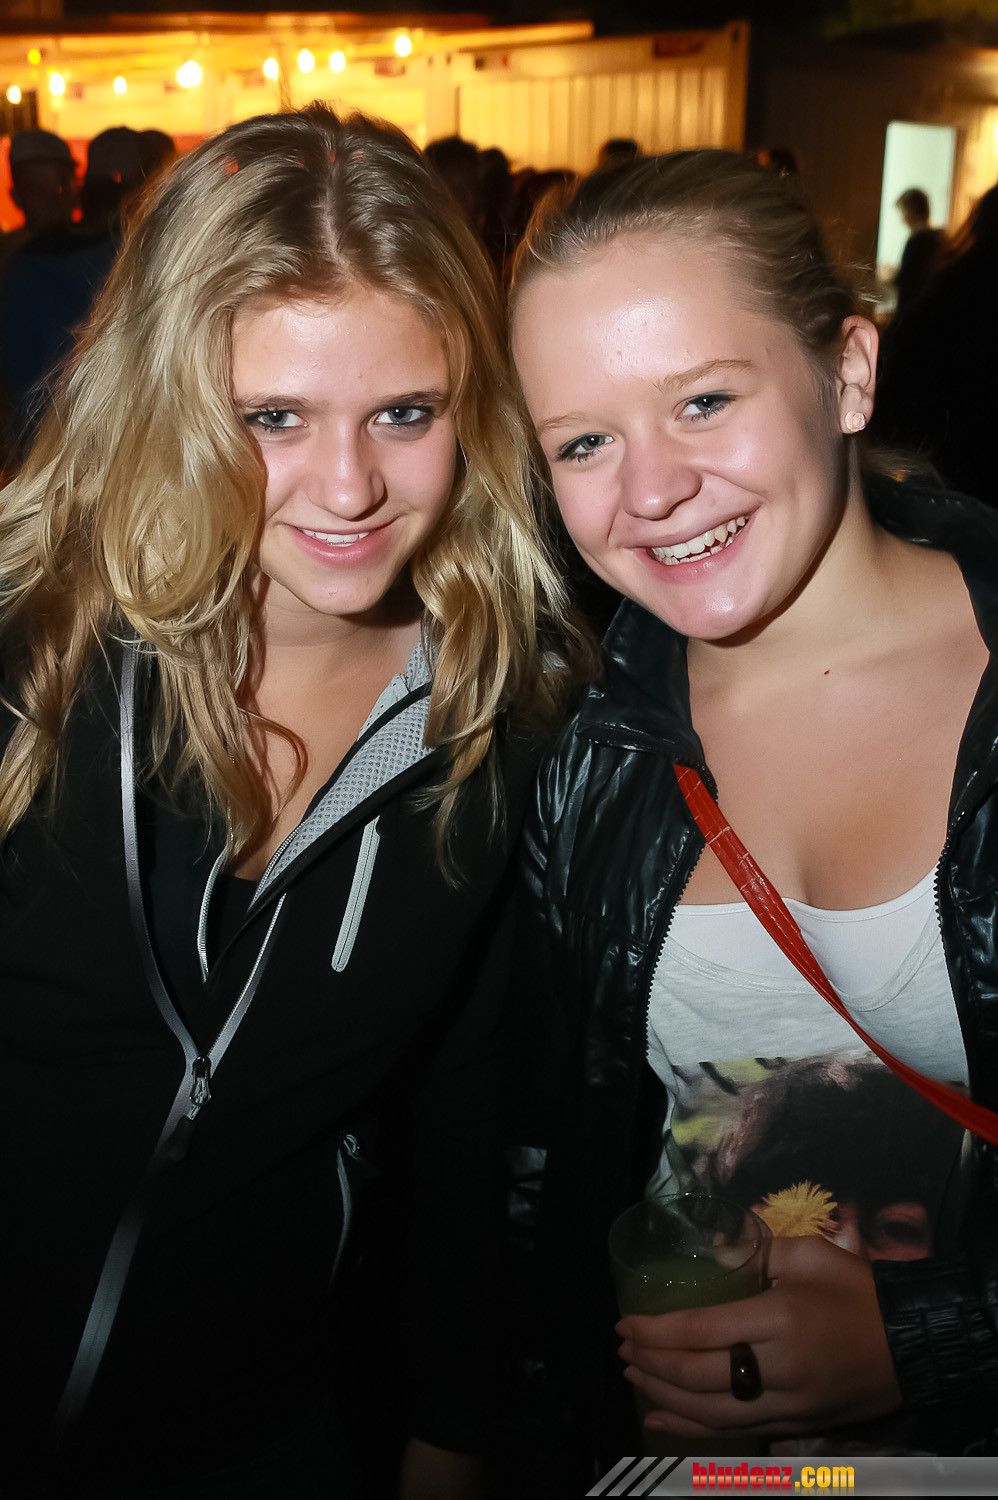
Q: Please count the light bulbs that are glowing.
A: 9